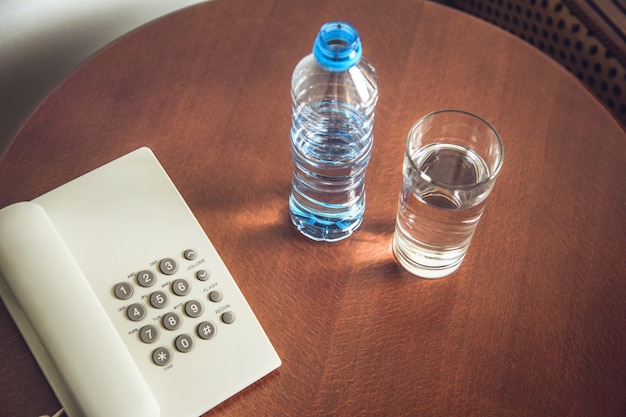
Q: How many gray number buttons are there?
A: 10